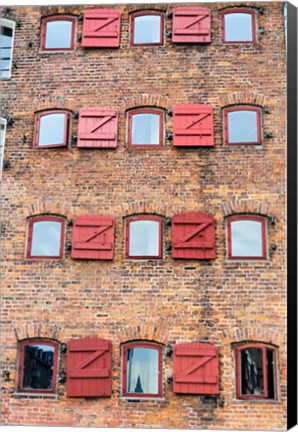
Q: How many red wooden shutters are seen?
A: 8